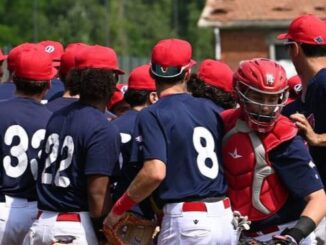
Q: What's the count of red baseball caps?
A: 12